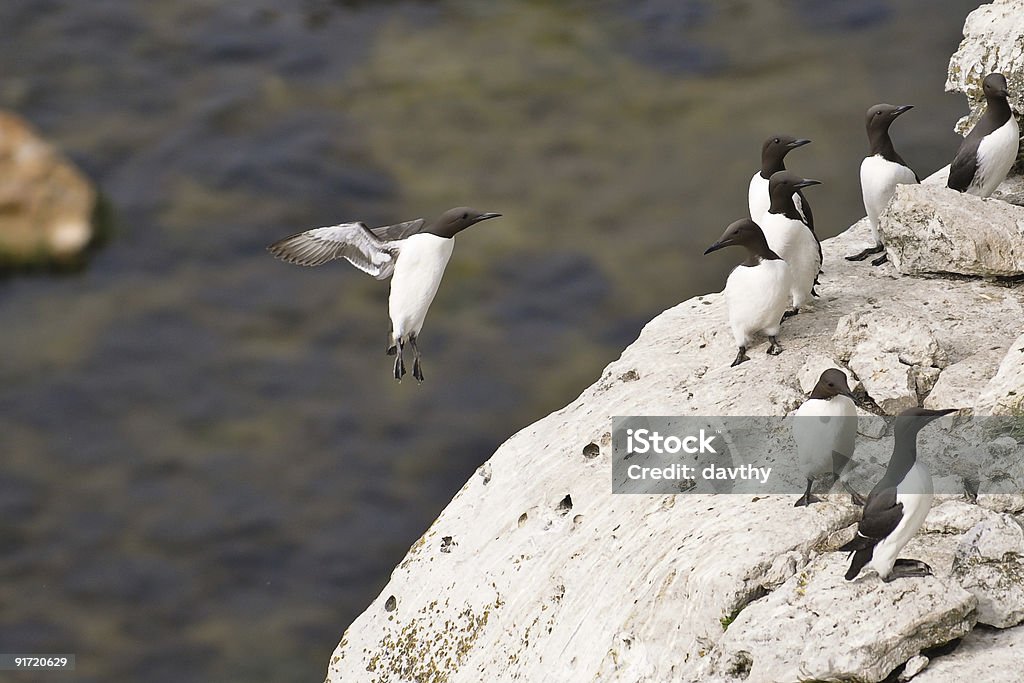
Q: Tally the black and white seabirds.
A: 8